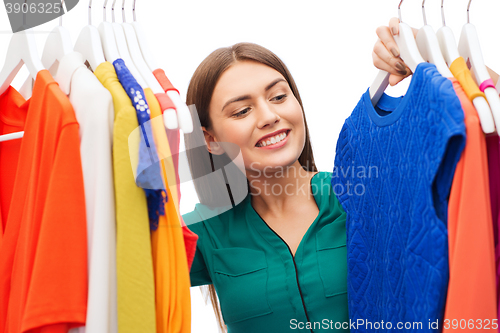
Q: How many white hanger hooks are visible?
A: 11